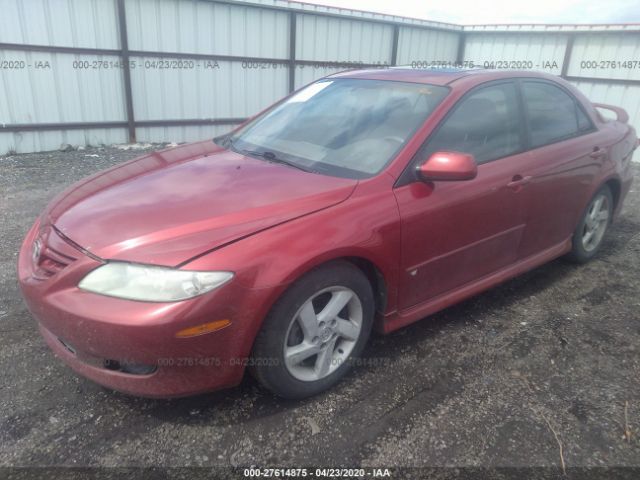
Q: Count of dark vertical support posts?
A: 5